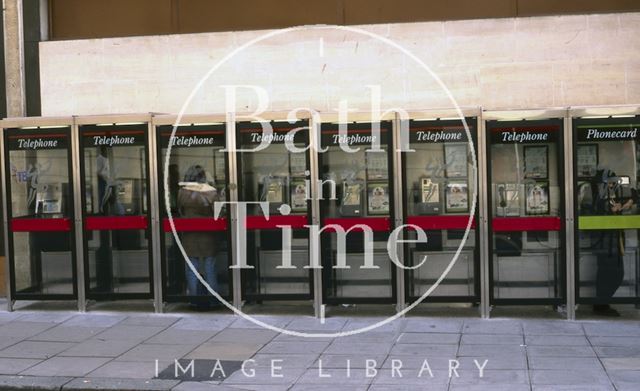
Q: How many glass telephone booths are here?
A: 8